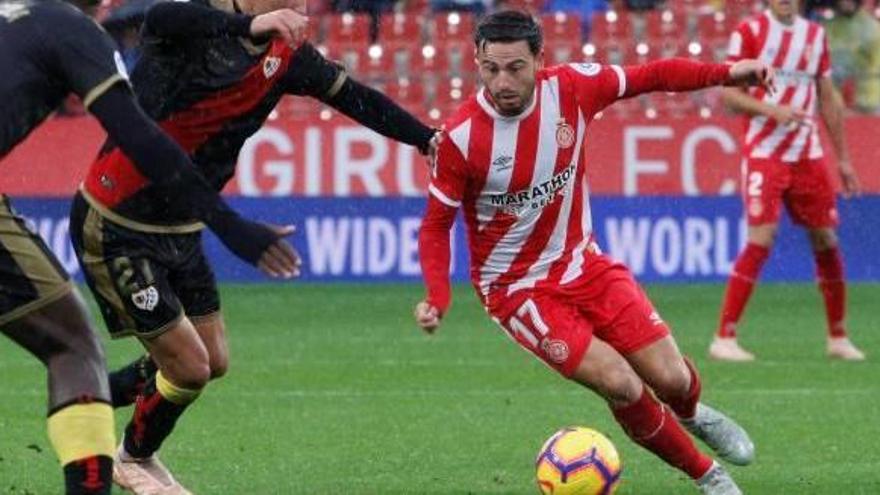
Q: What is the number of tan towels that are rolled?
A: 0